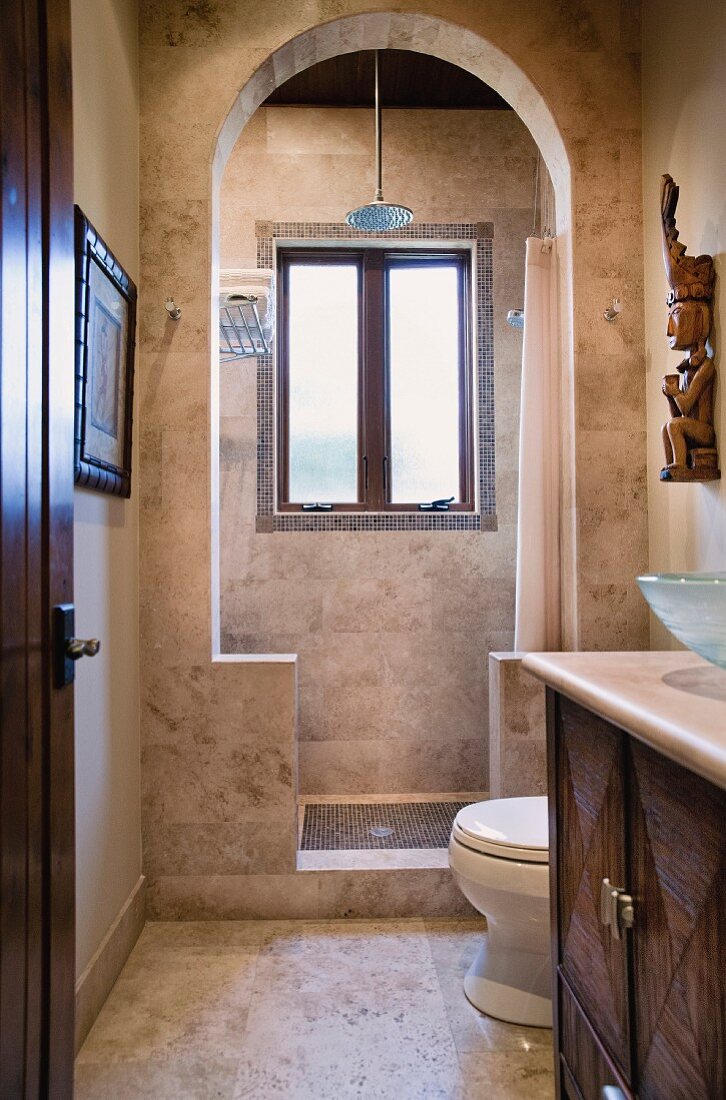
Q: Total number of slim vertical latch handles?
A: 2